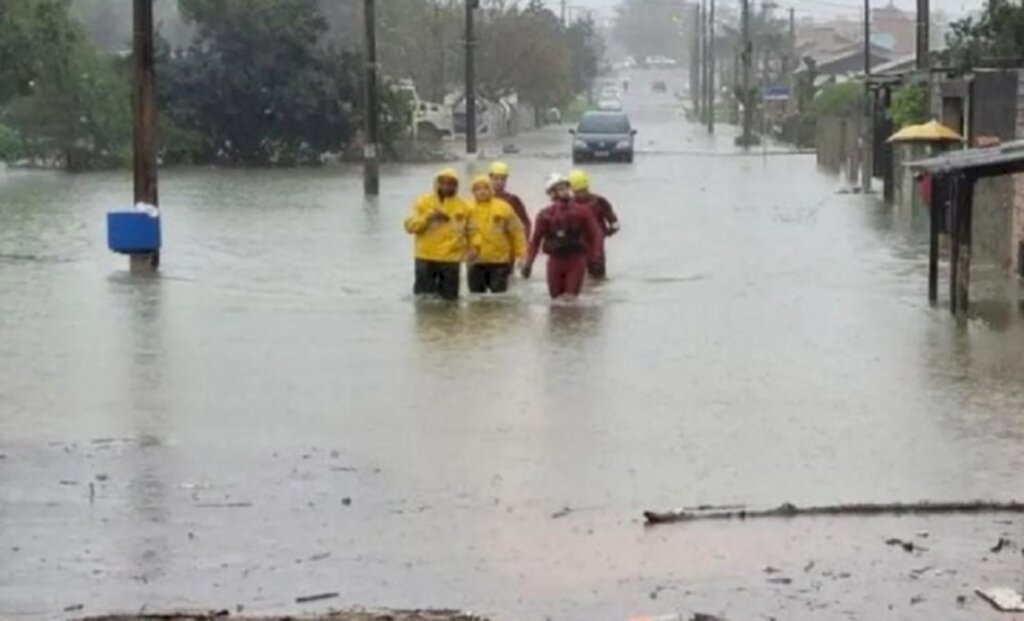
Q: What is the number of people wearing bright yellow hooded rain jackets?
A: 2